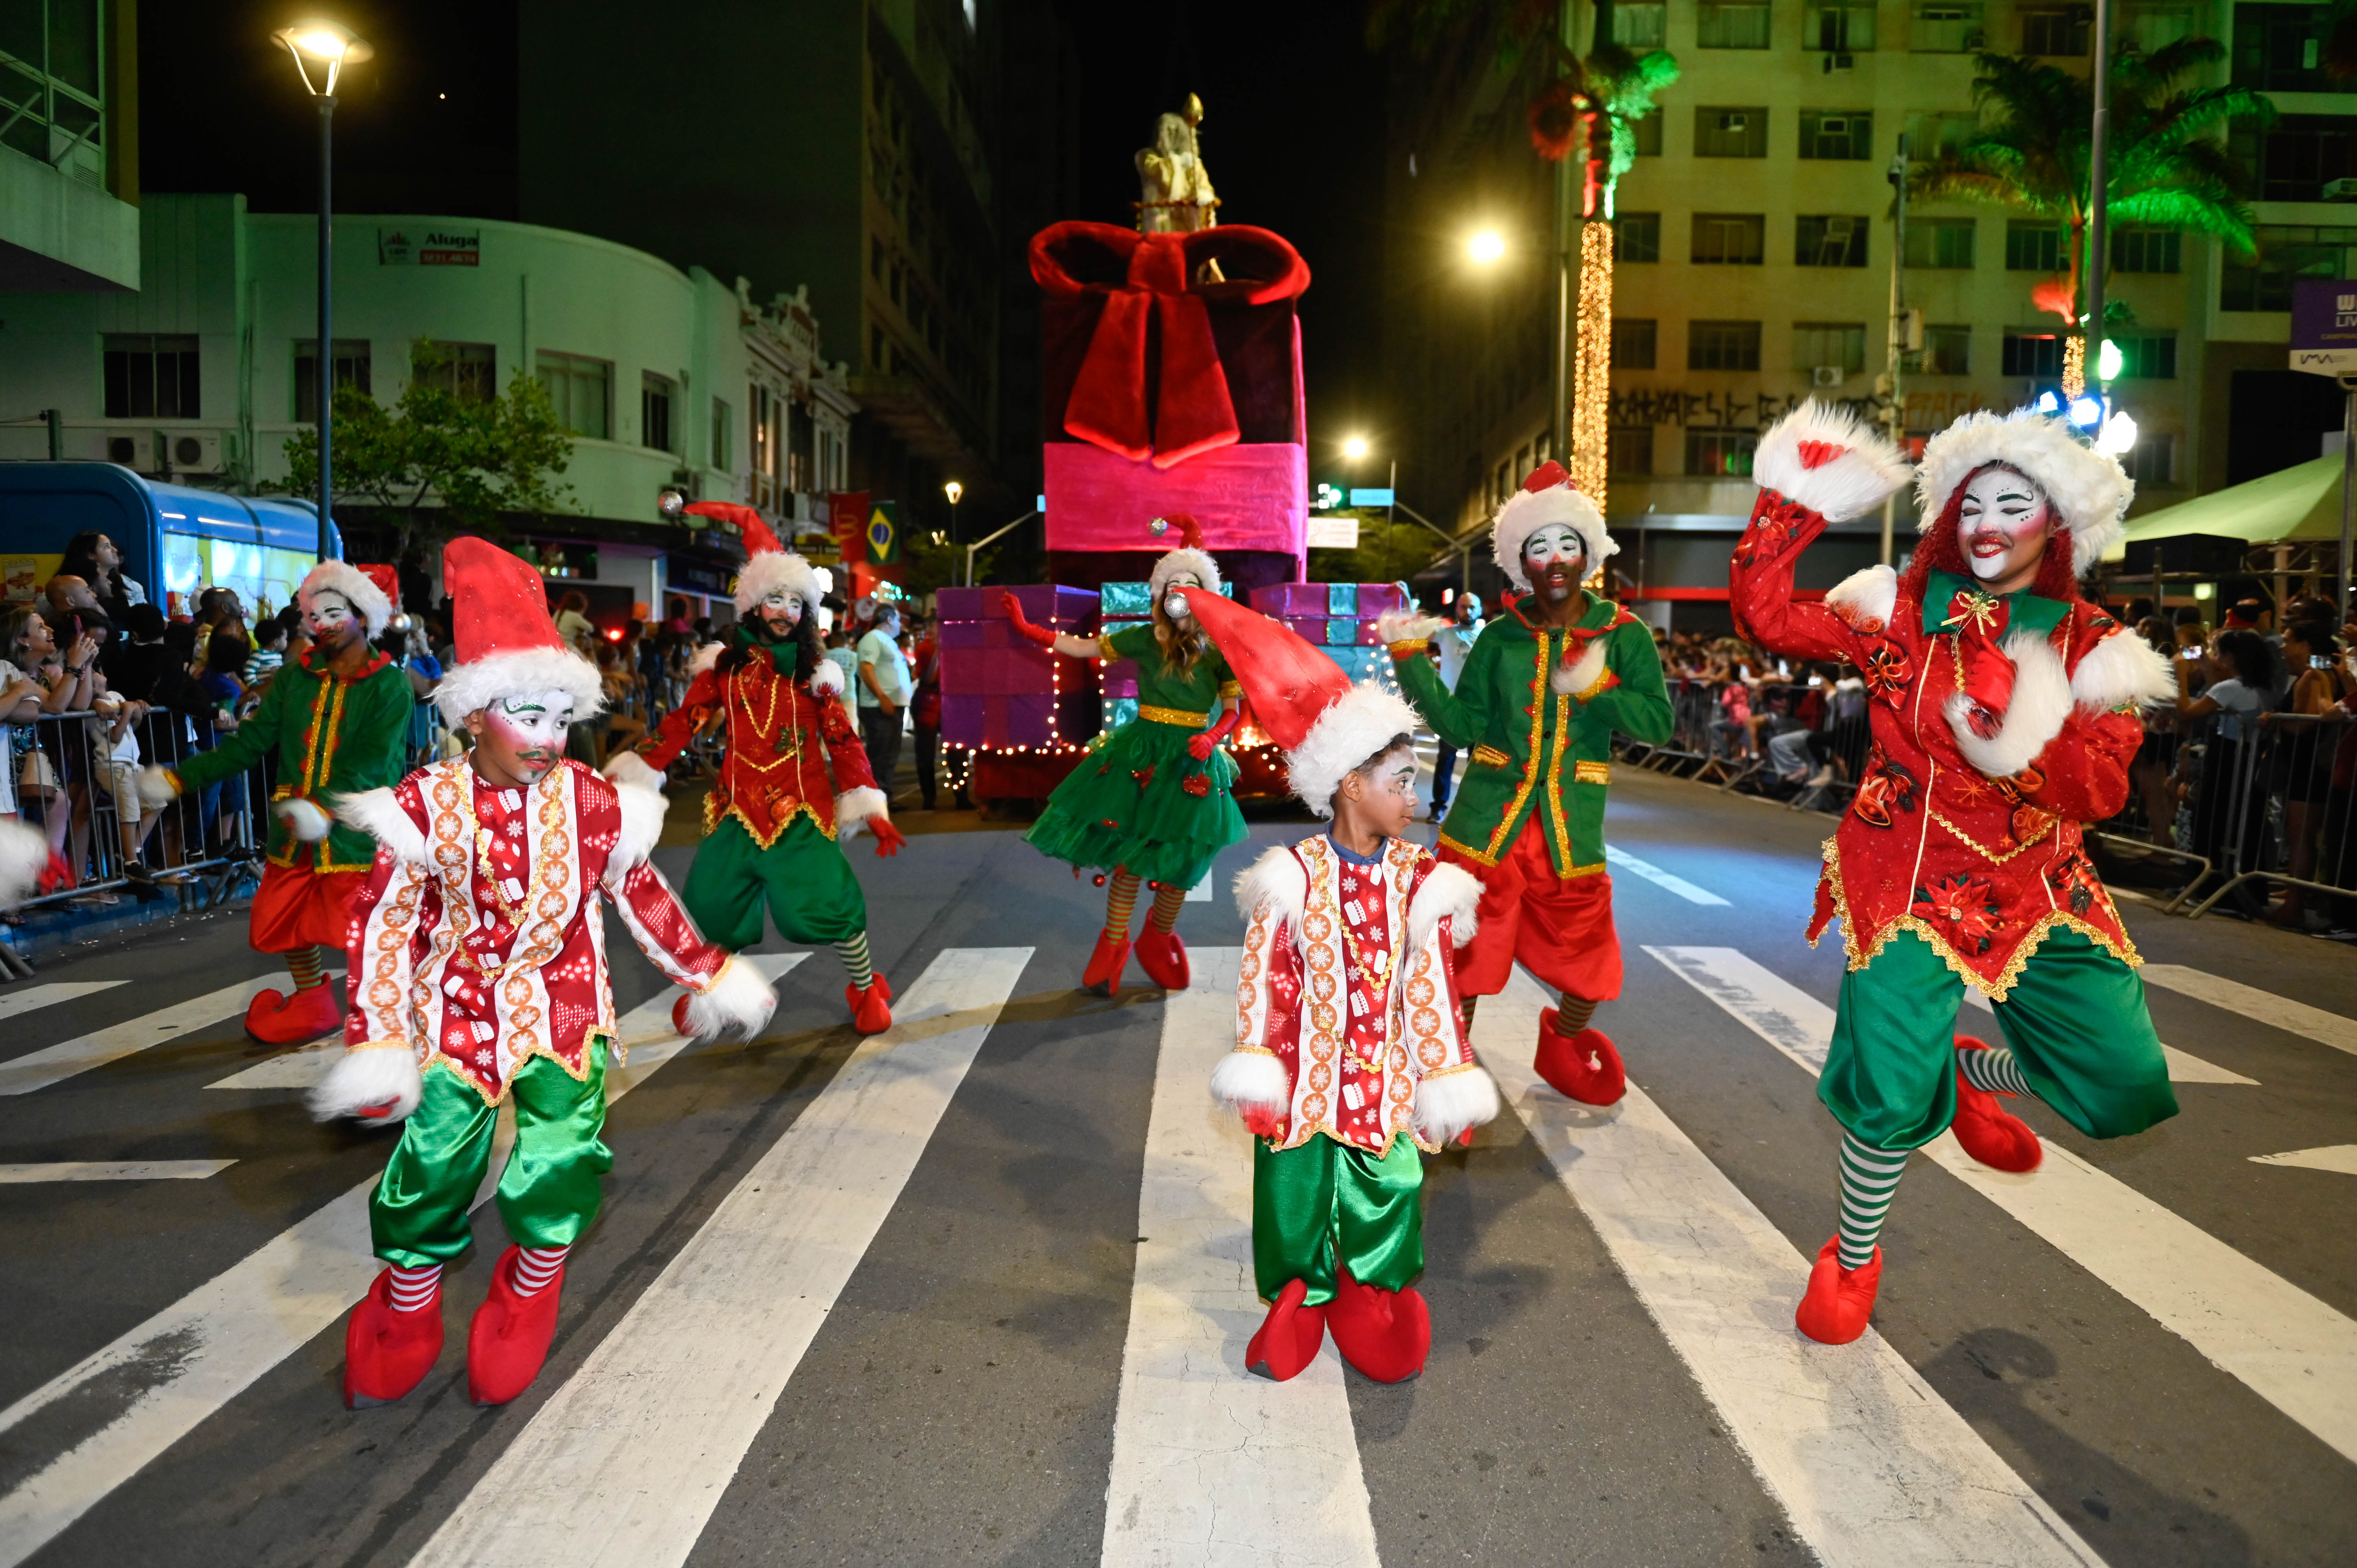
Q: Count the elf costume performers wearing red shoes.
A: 7